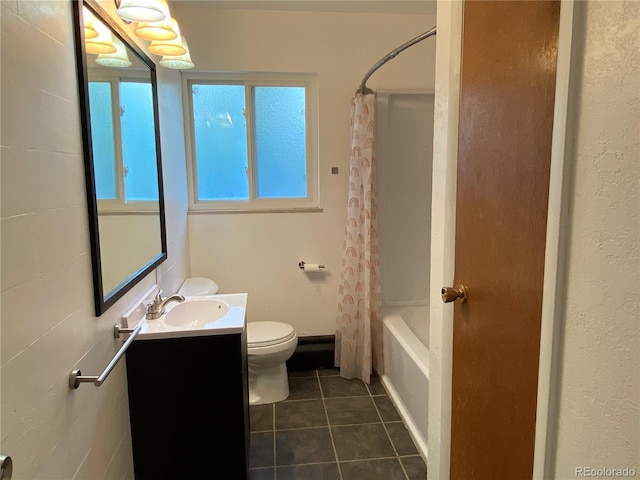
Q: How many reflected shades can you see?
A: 3